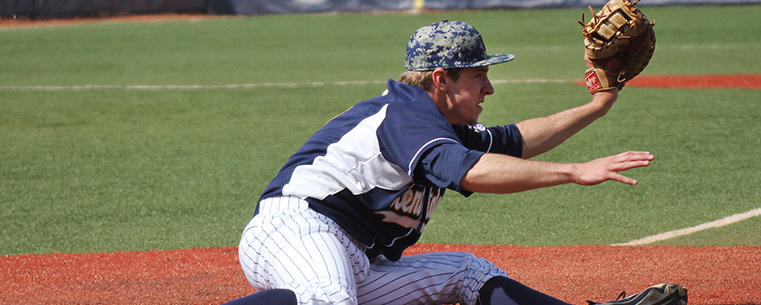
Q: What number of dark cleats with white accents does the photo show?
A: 1